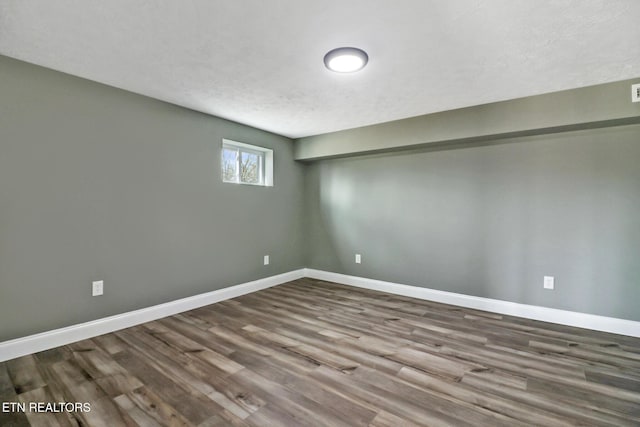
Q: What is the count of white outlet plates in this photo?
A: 4